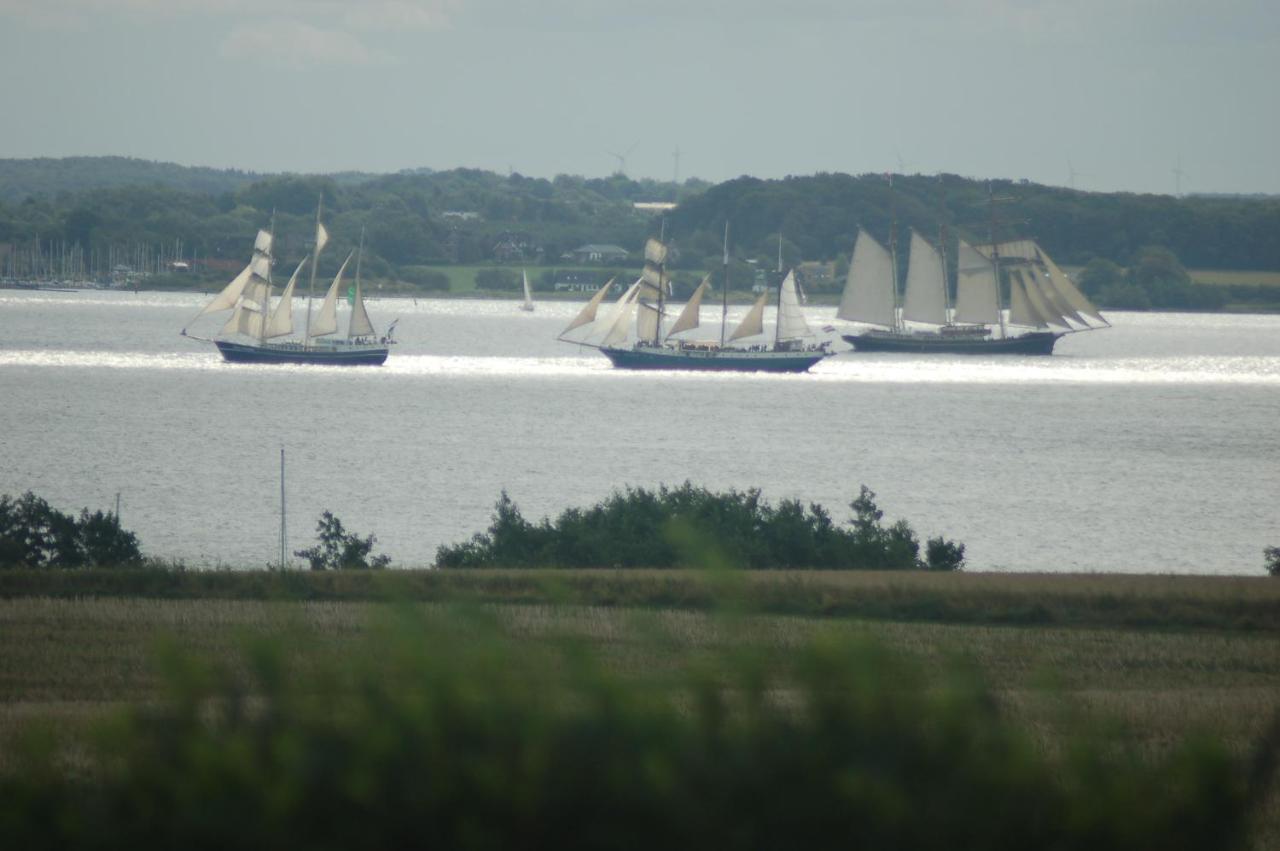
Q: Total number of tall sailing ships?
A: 3